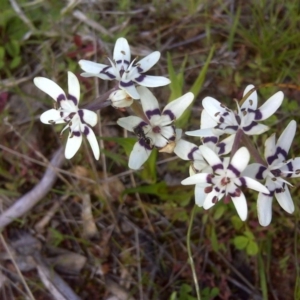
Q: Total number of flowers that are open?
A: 7